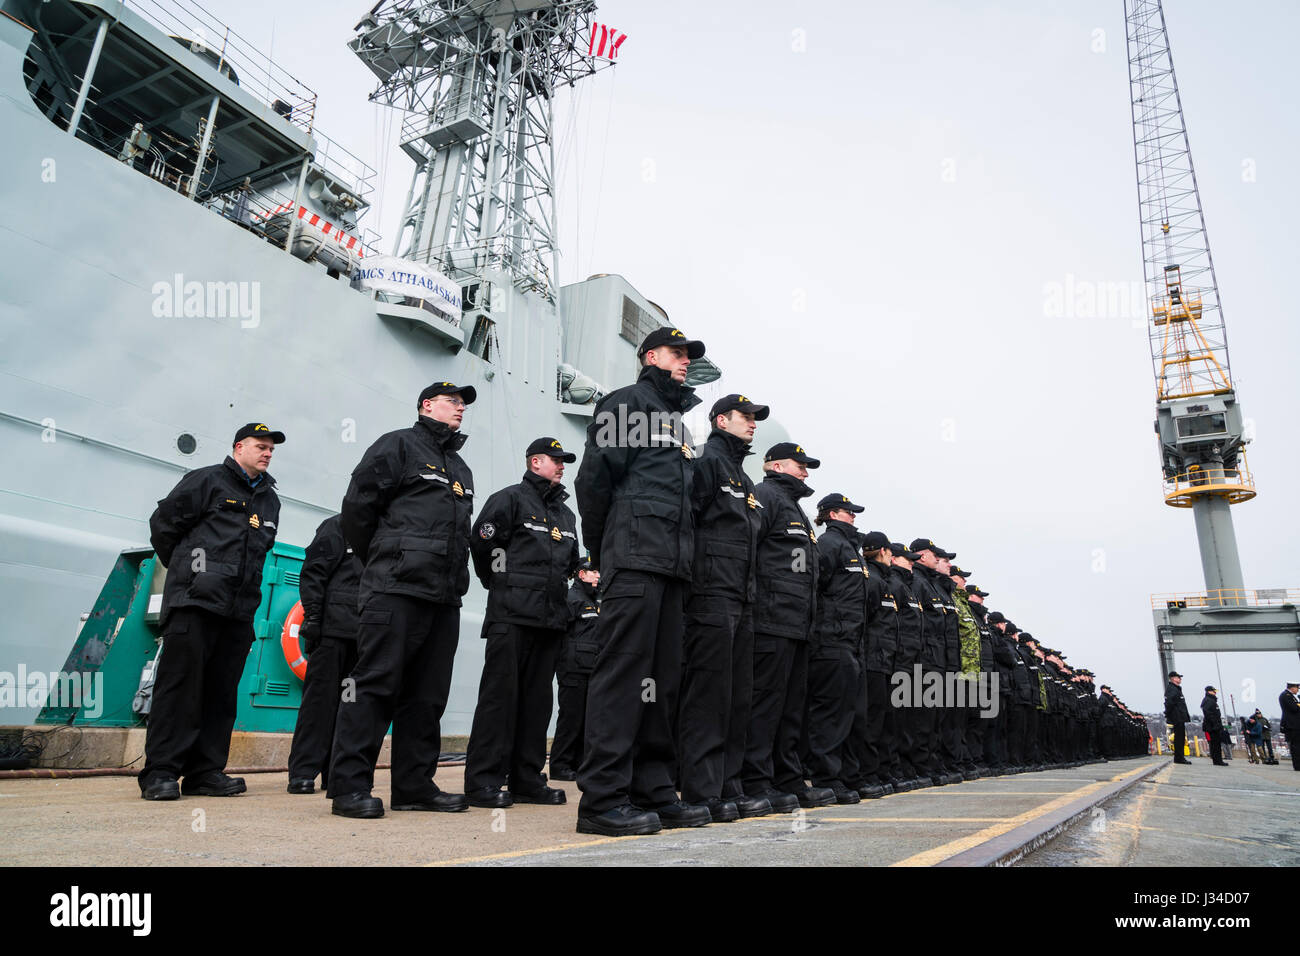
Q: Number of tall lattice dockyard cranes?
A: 1